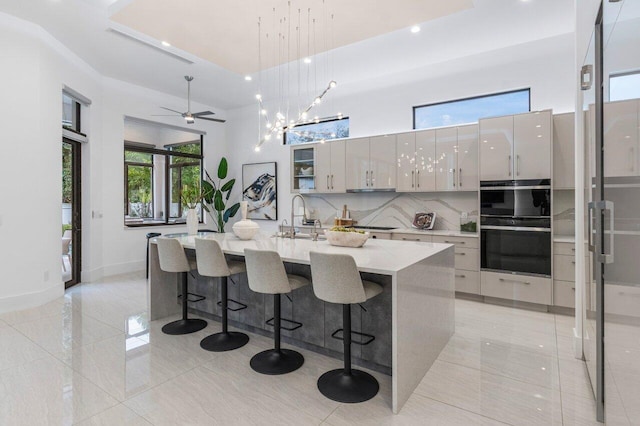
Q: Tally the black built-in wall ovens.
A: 2